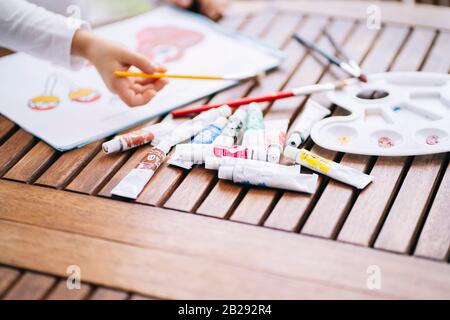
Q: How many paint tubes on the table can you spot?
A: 12